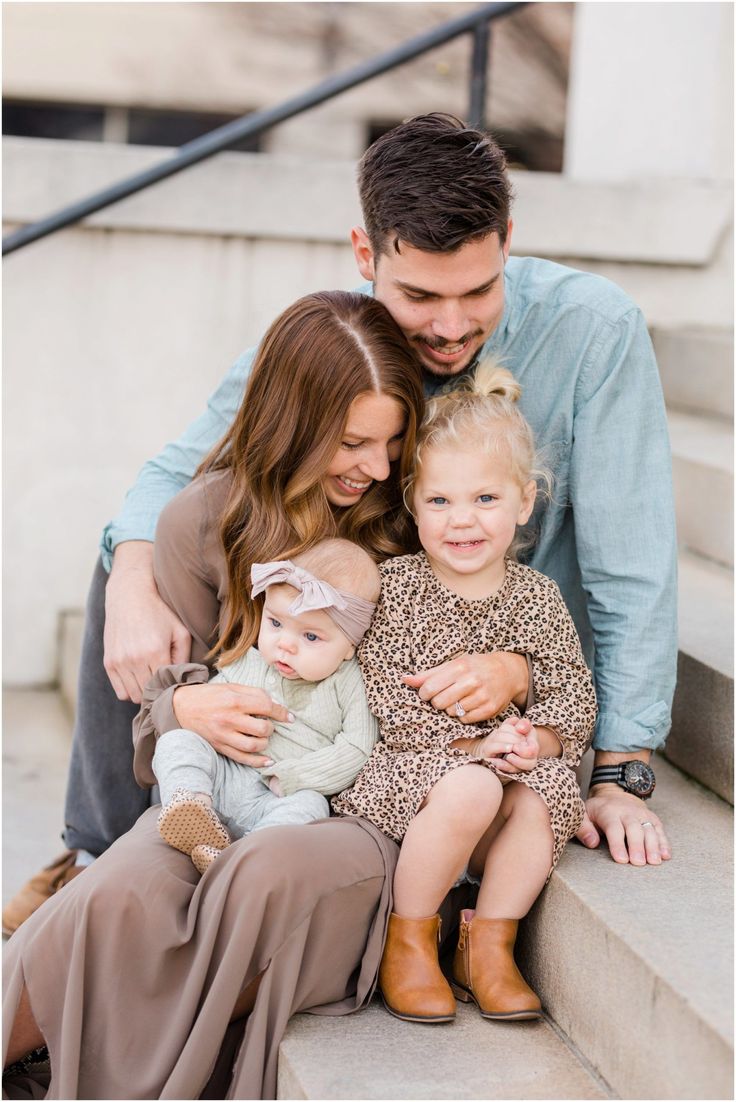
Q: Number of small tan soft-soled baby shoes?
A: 2